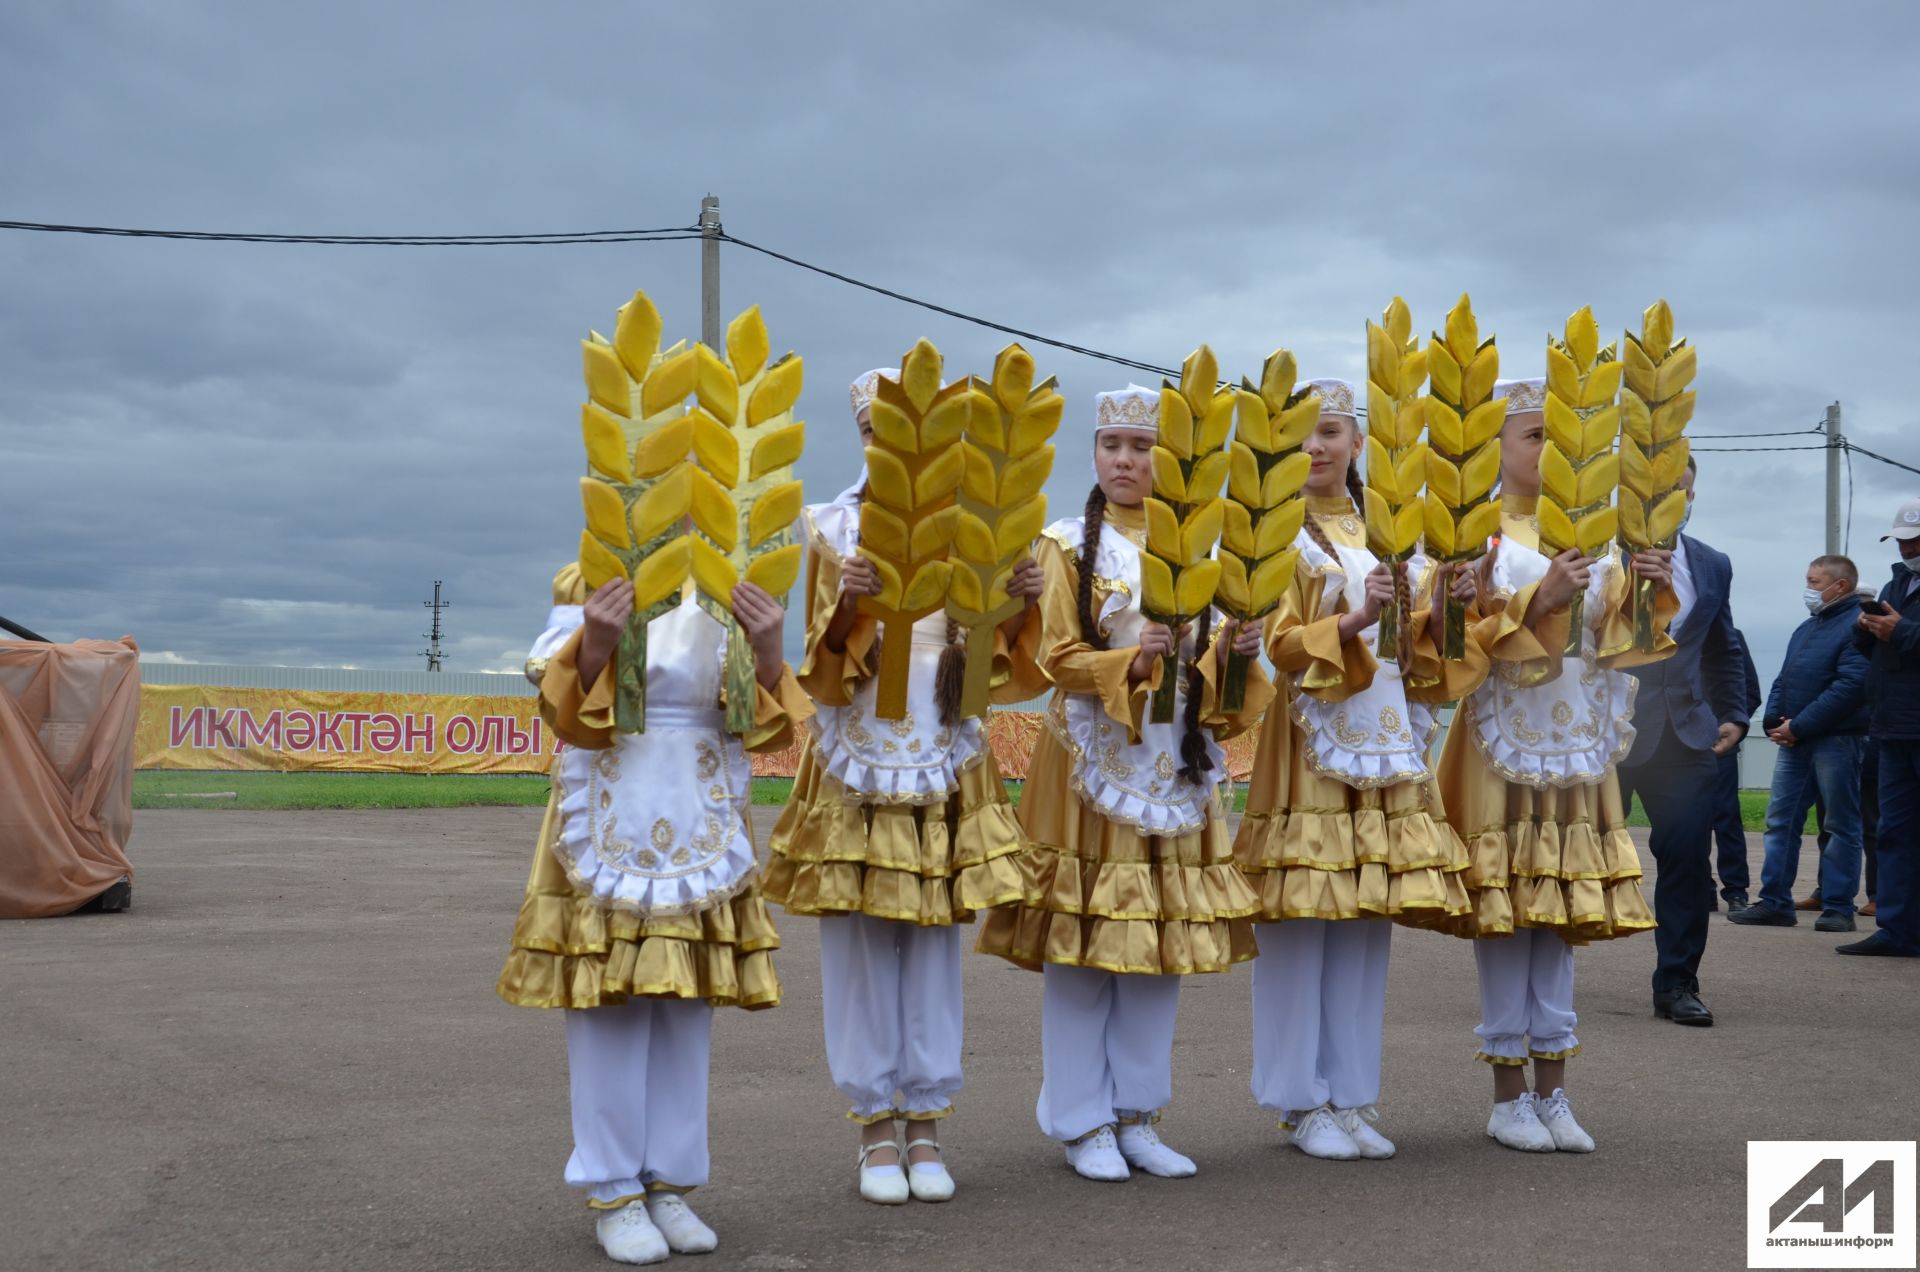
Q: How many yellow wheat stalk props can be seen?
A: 10